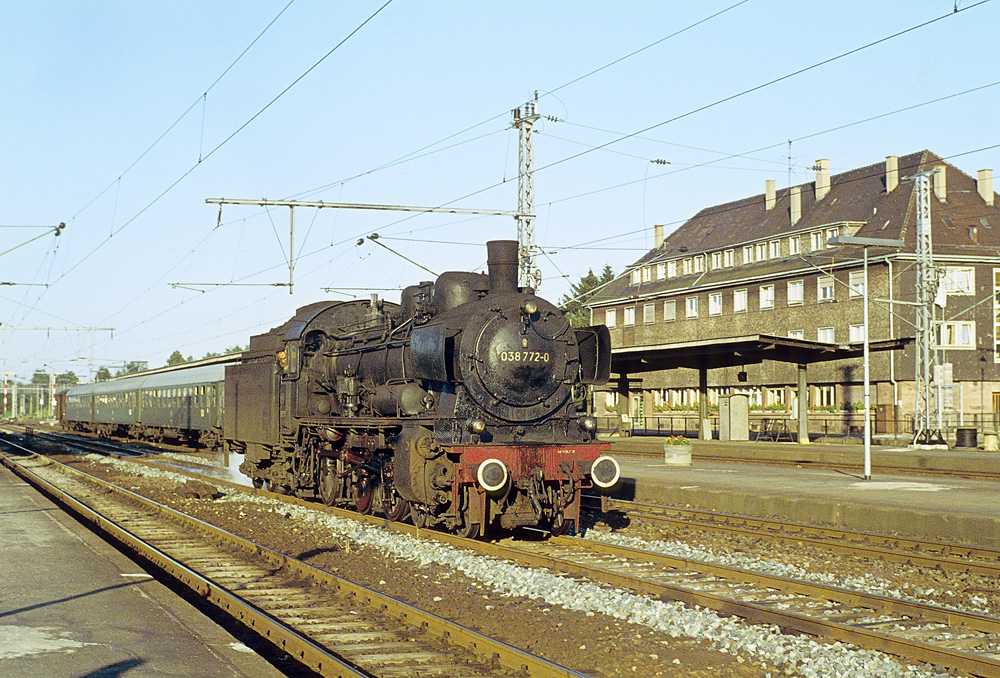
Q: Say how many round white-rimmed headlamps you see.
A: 2